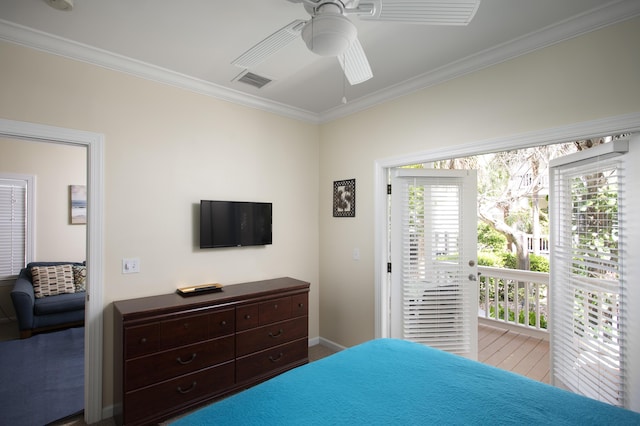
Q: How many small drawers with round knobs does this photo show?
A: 4